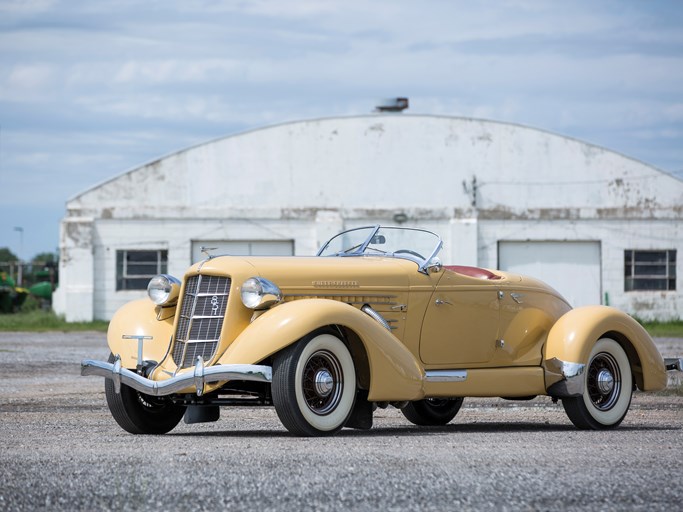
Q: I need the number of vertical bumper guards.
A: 2